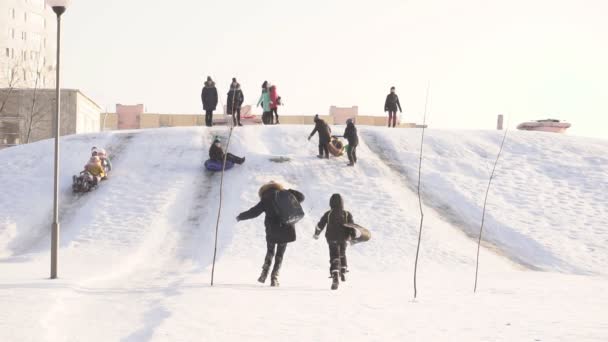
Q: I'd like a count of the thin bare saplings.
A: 3